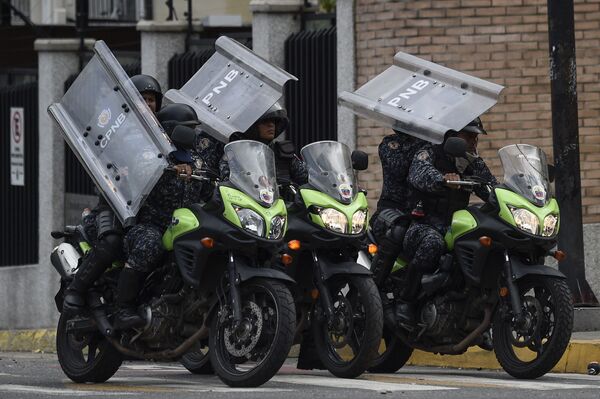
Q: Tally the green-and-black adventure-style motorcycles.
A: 3